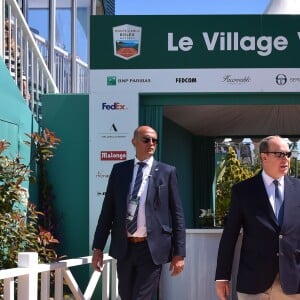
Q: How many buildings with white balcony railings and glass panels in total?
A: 1